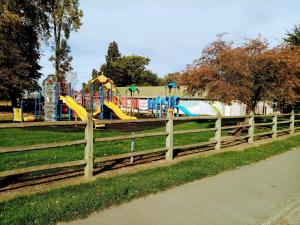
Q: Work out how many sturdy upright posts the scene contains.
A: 6